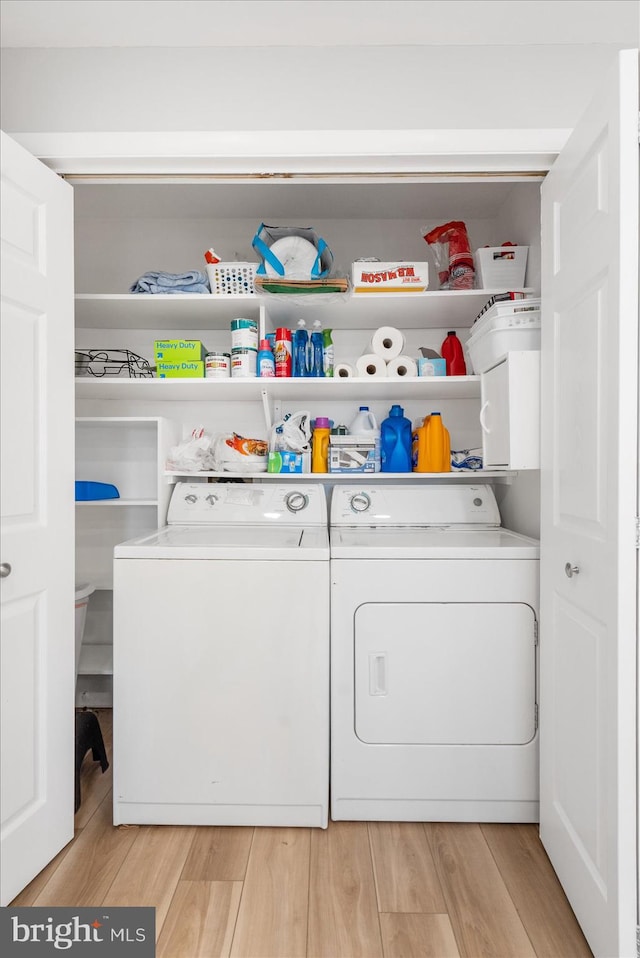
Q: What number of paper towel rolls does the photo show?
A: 4